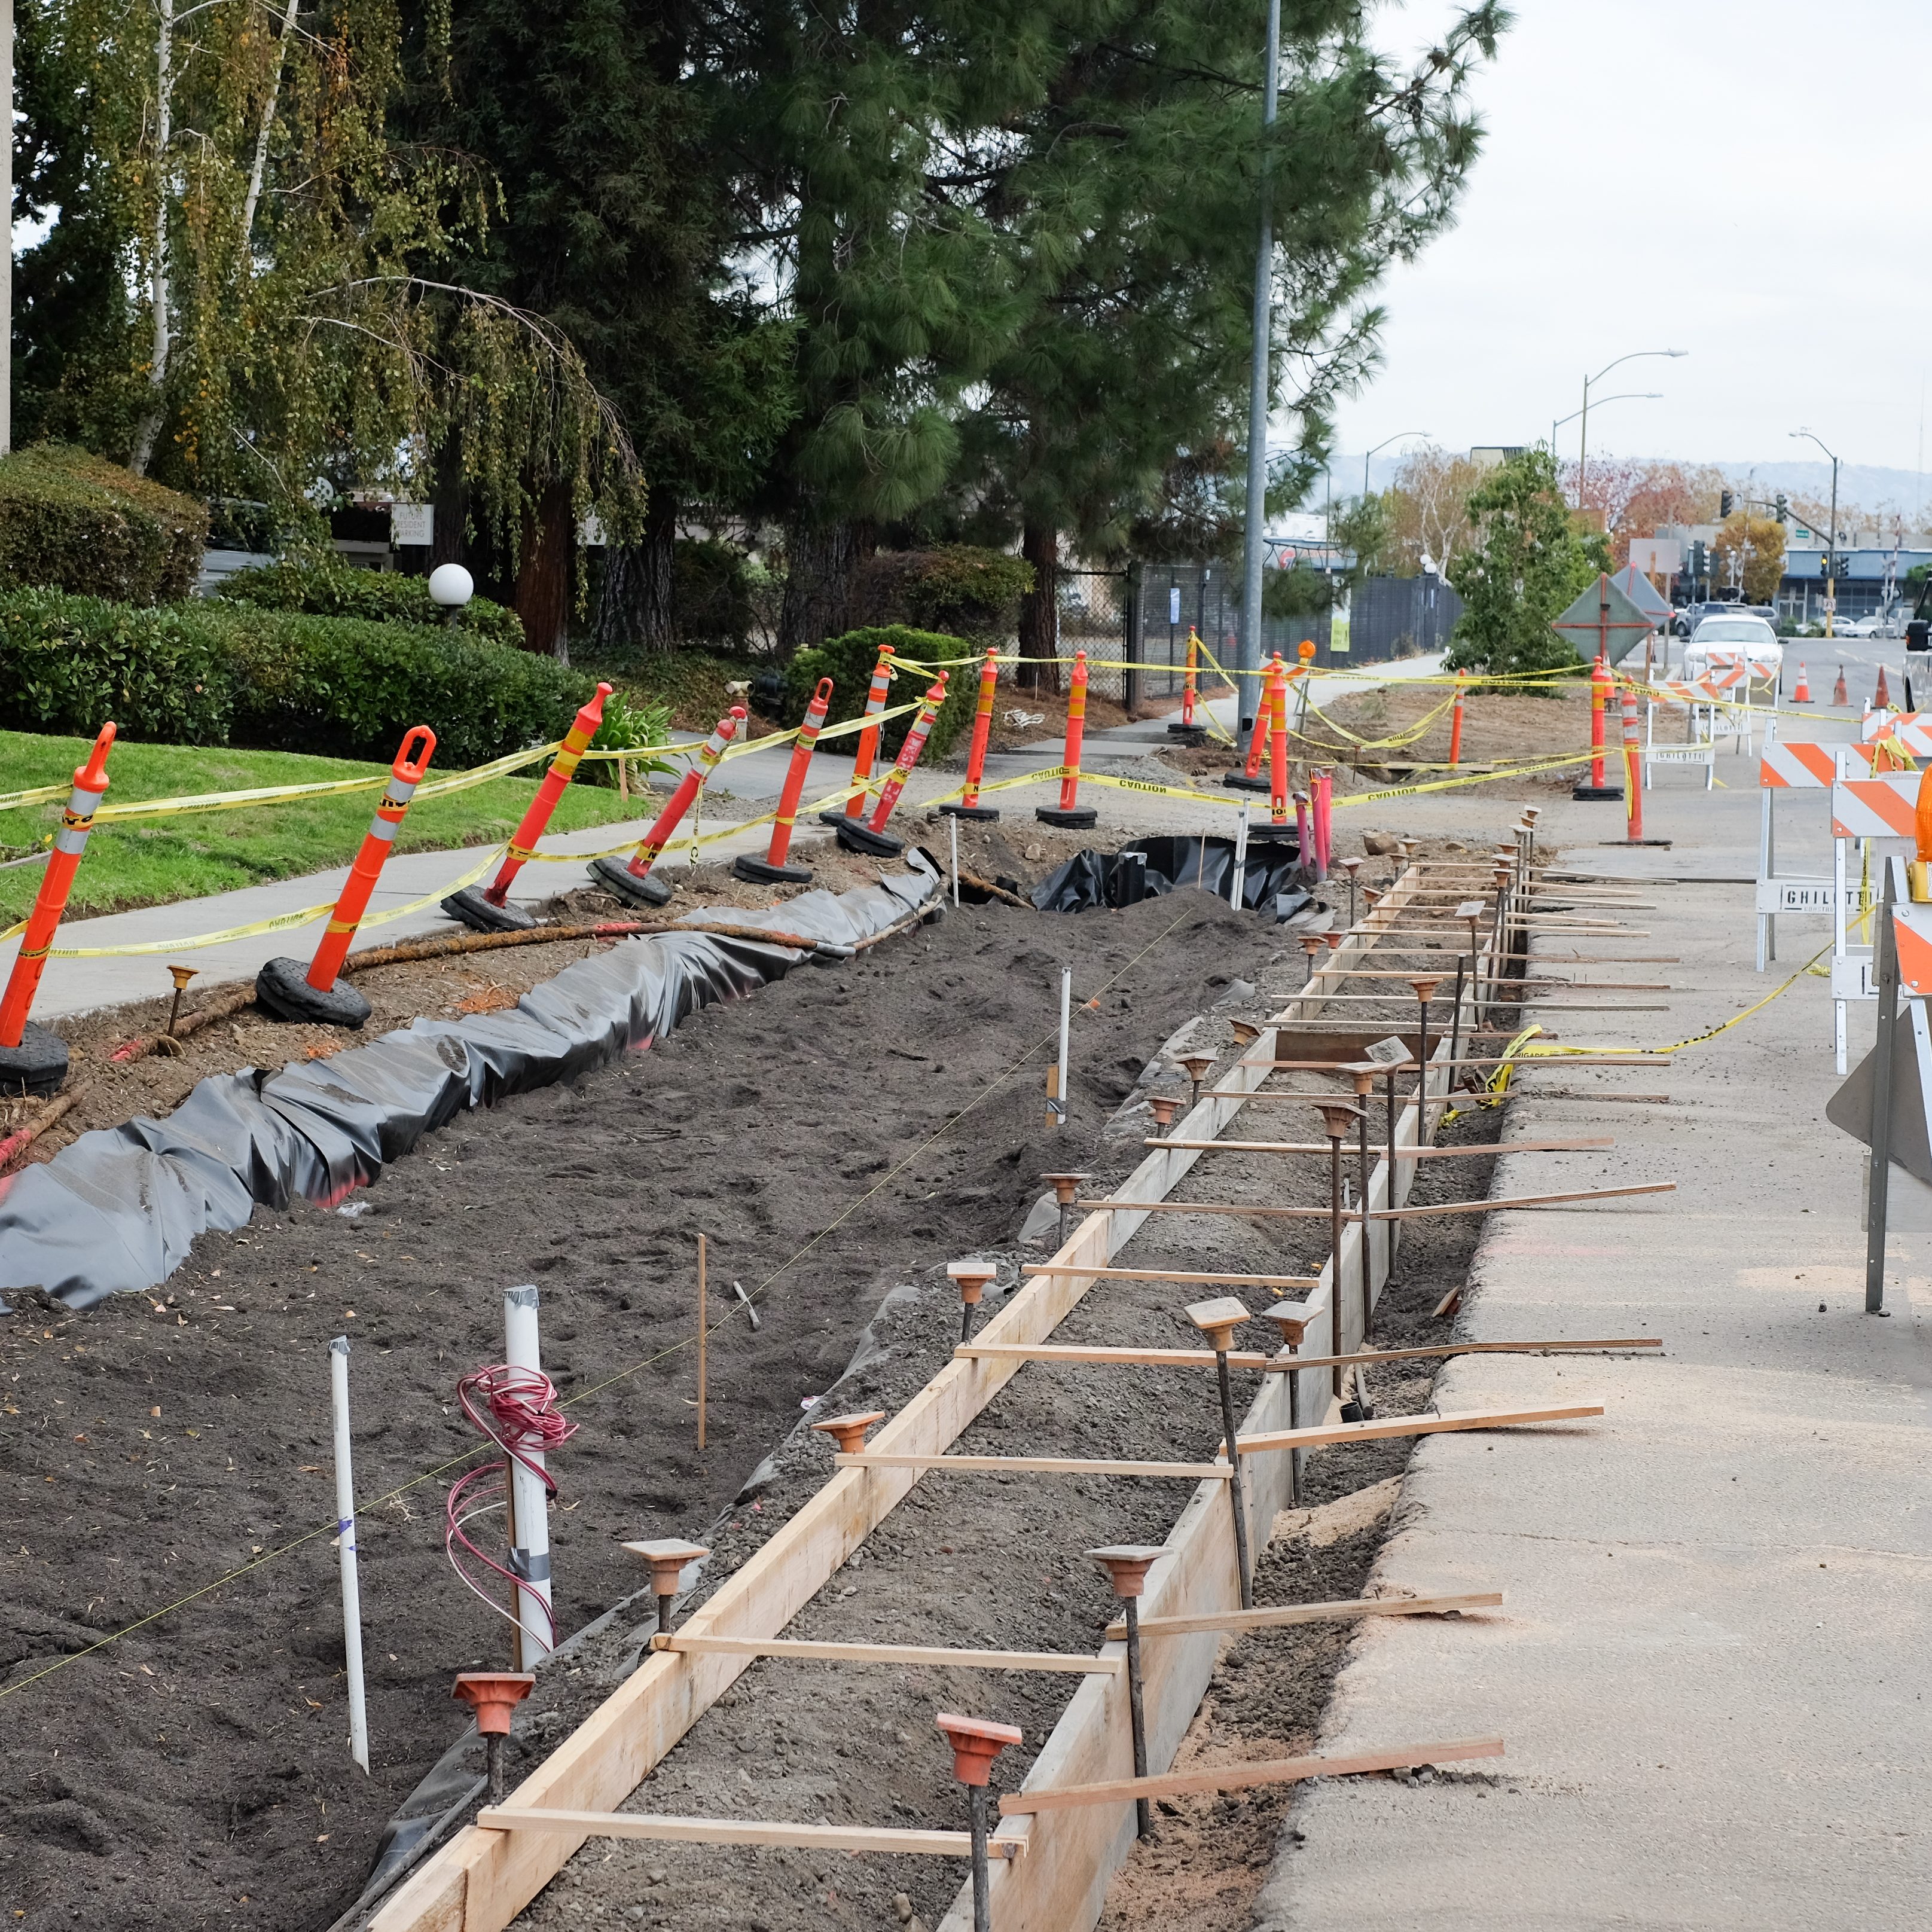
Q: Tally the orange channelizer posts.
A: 15